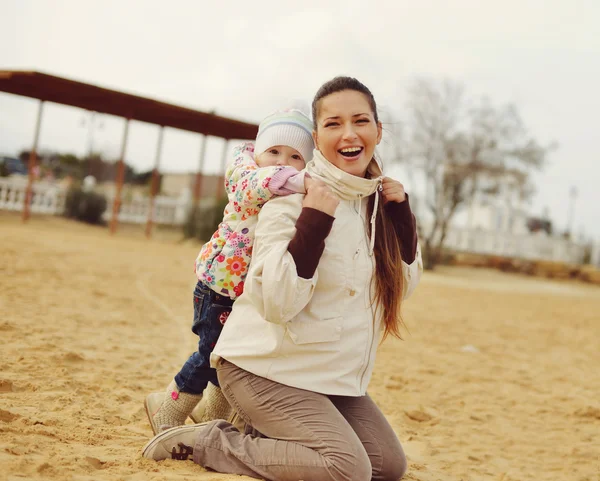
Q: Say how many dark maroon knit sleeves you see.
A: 2